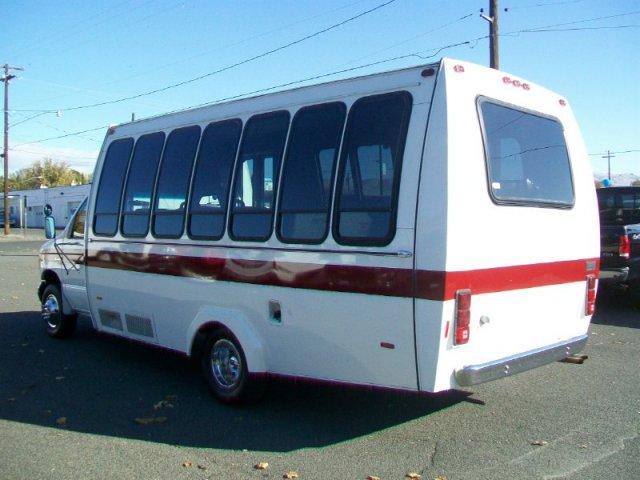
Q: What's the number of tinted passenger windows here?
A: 7